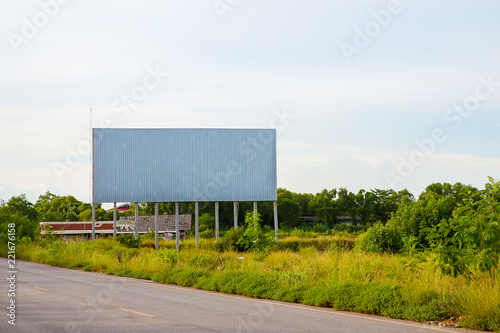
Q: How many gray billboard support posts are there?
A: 10